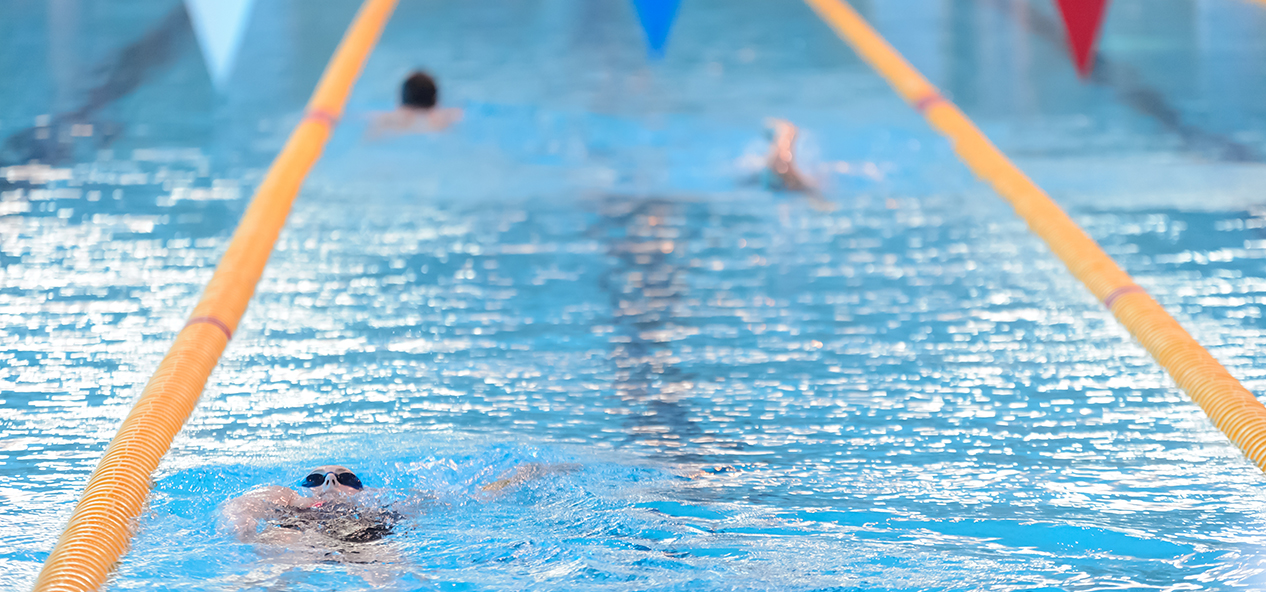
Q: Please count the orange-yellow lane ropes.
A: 2